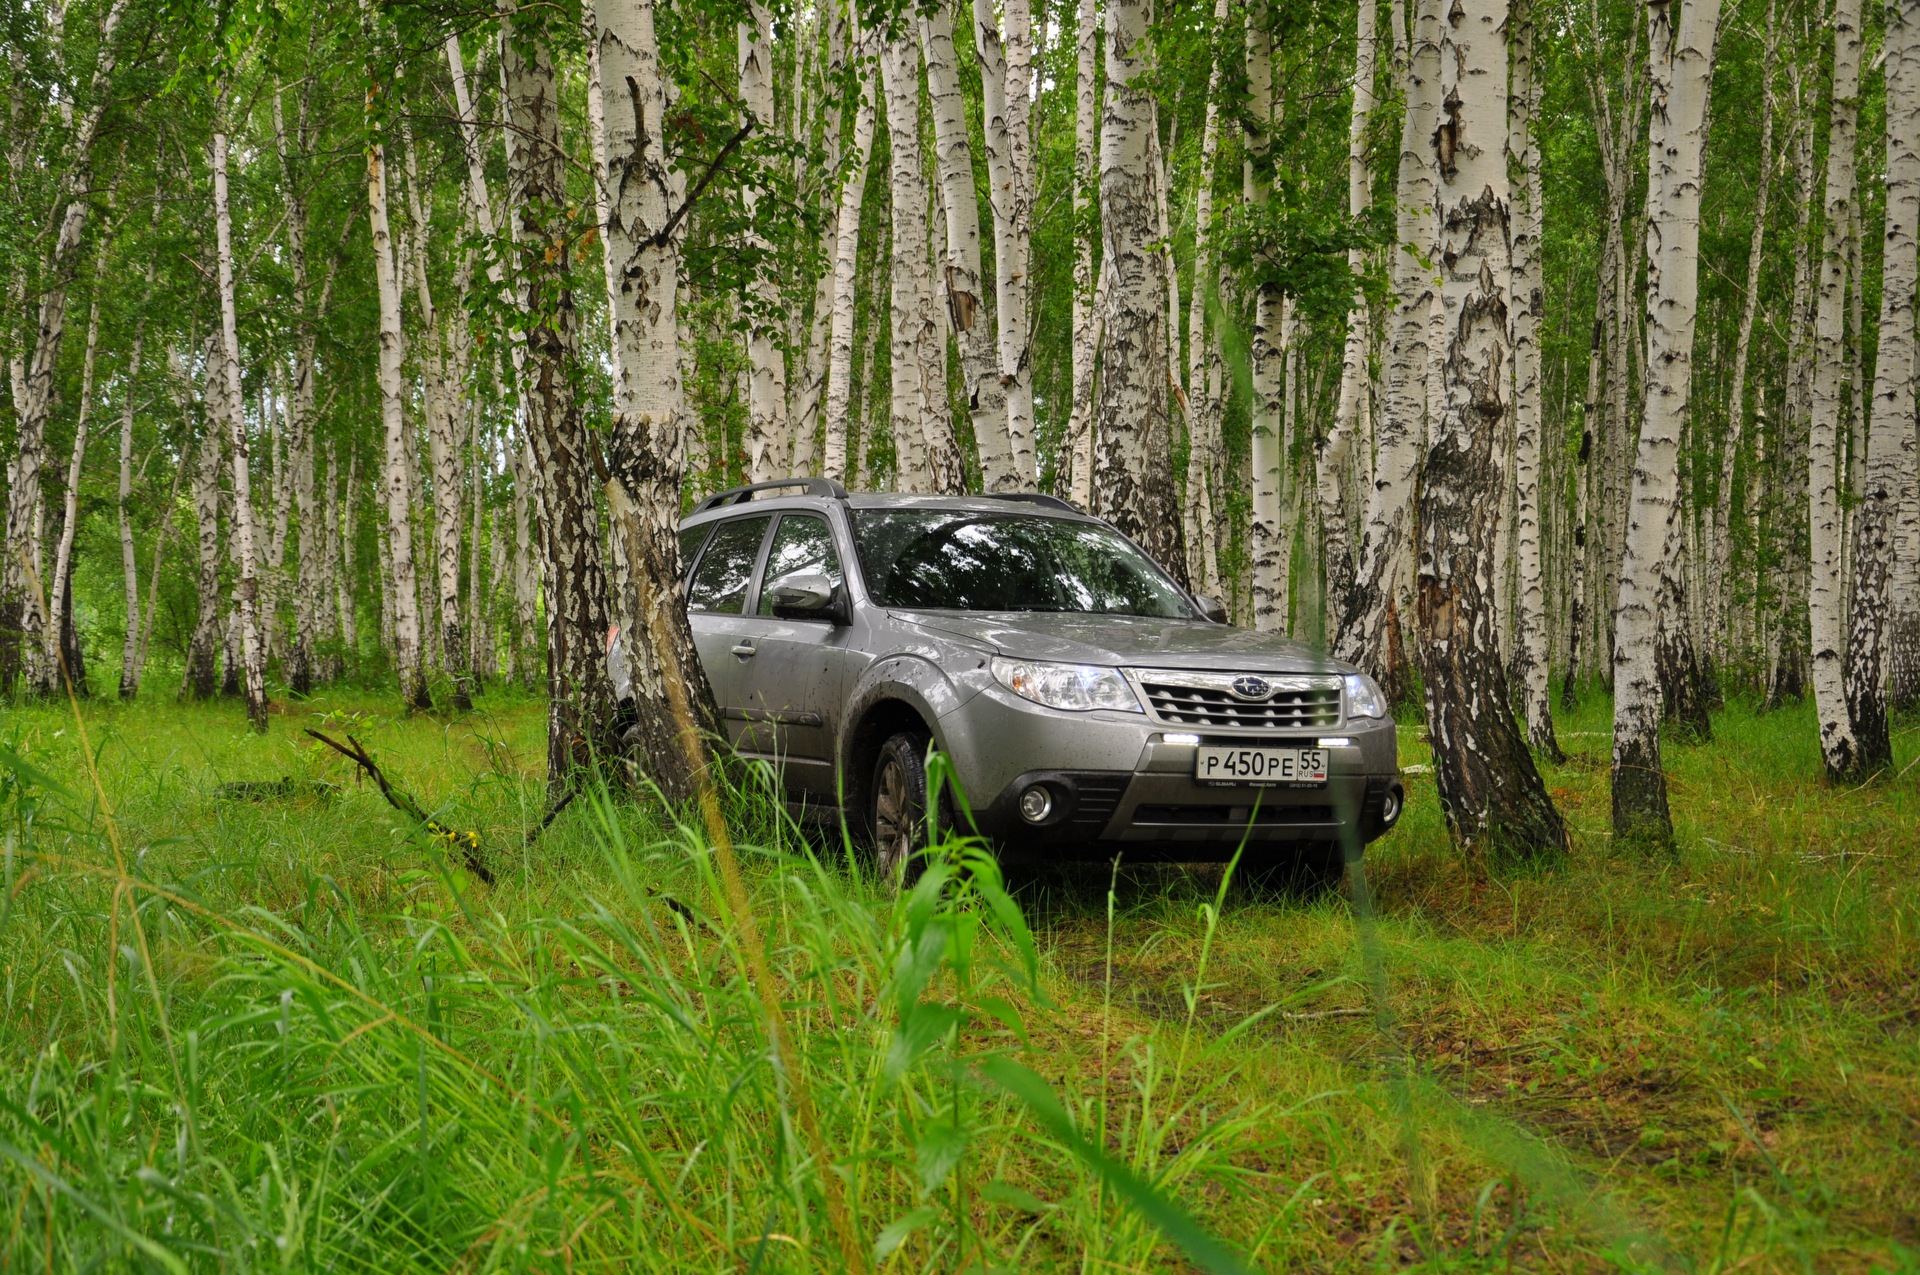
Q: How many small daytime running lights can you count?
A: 2